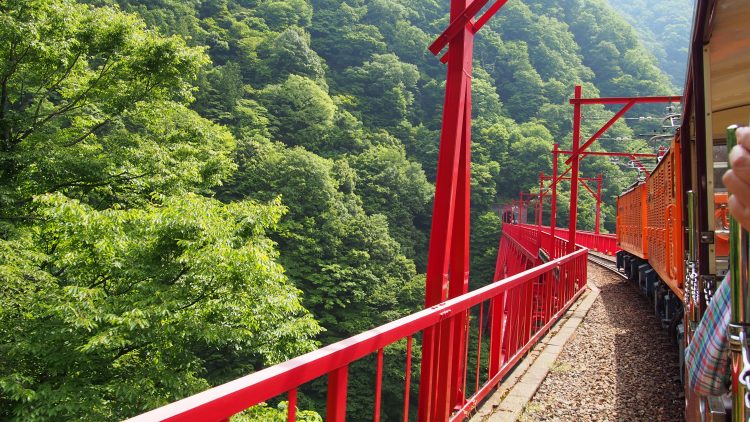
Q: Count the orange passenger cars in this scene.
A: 2